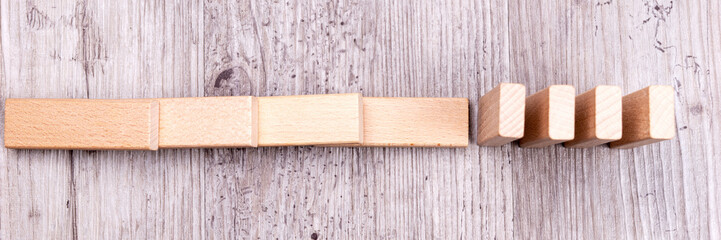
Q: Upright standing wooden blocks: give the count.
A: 4